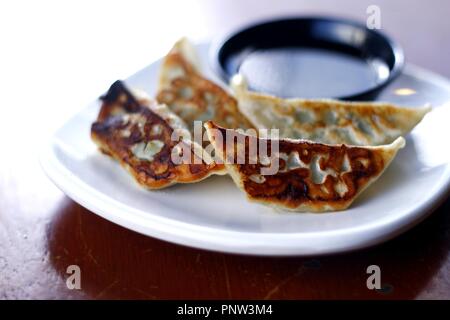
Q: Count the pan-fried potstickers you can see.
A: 4